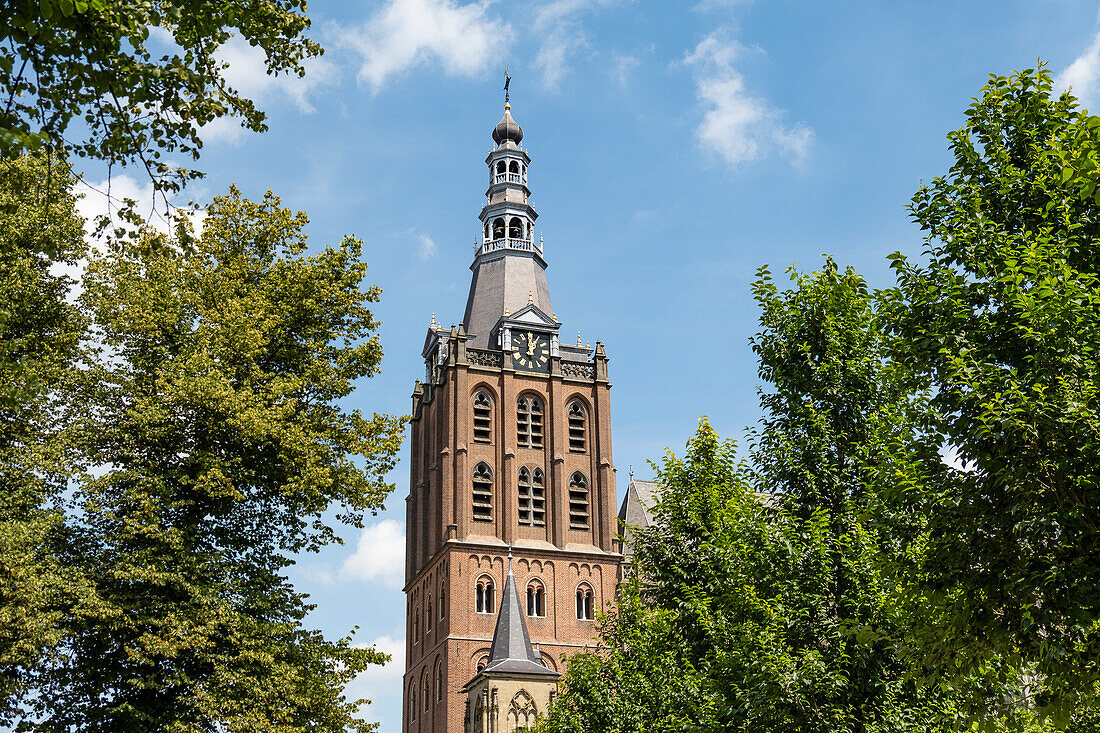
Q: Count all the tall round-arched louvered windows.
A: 6